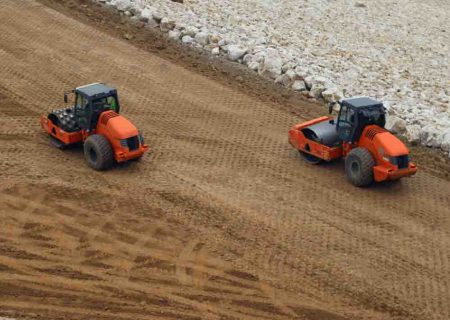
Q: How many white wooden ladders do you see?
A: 0